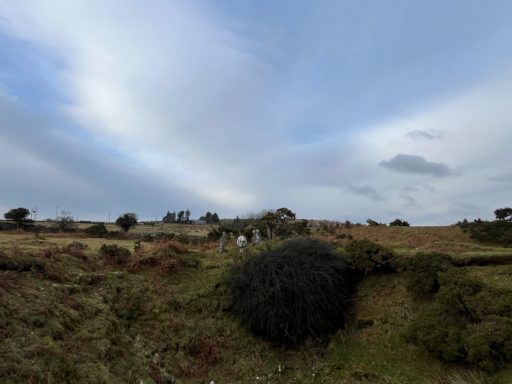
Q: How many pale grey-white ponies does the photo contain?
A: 2